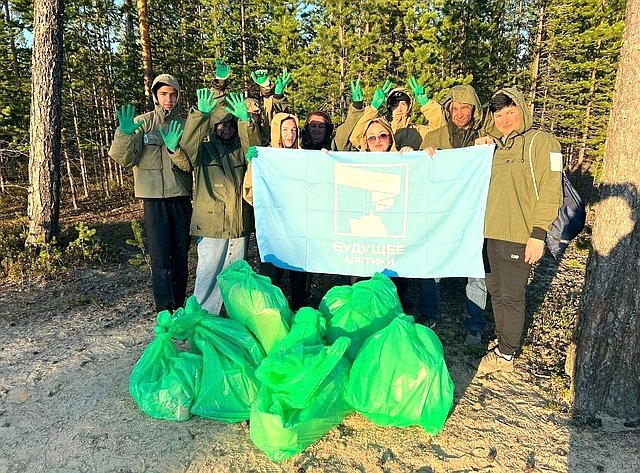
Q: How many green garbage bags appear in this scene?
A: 6